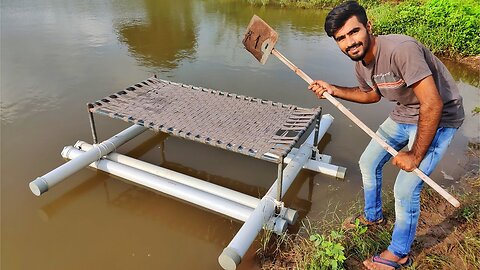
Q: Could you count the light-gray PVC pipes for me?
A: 6